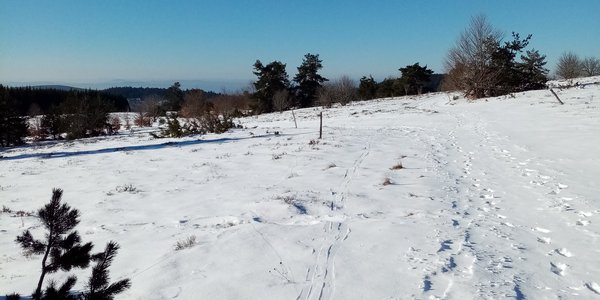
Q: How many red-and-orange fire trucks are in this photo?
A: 0